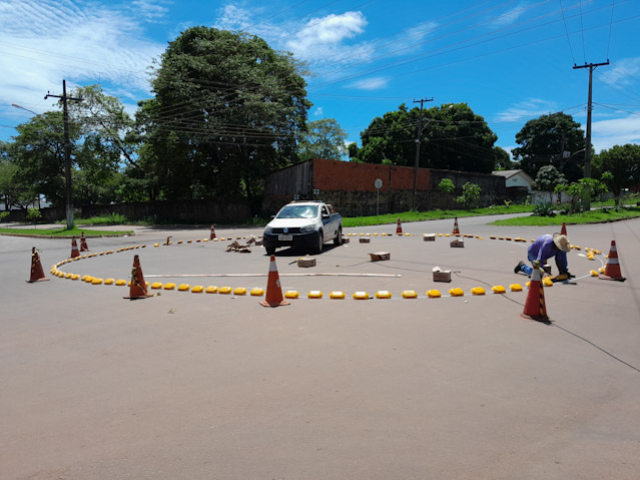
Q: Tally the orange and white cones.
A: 11